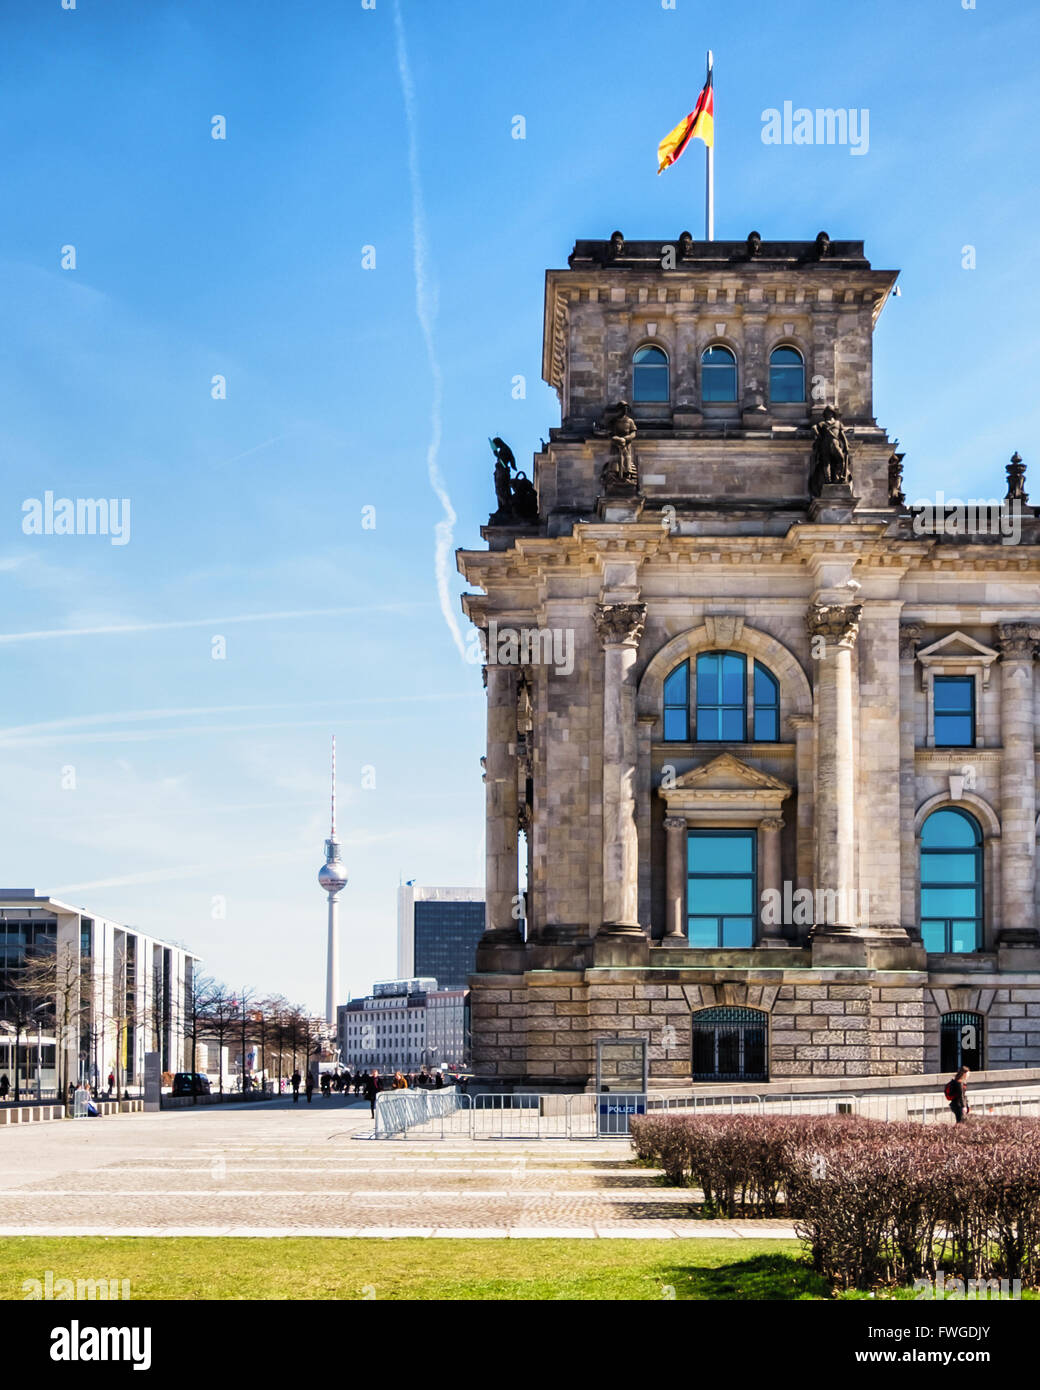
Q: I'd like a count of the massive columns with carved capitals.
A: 4